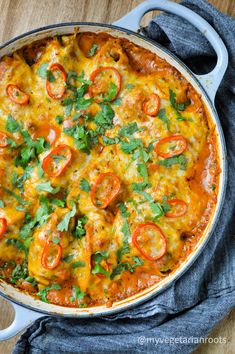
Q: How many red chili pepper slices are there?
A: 12